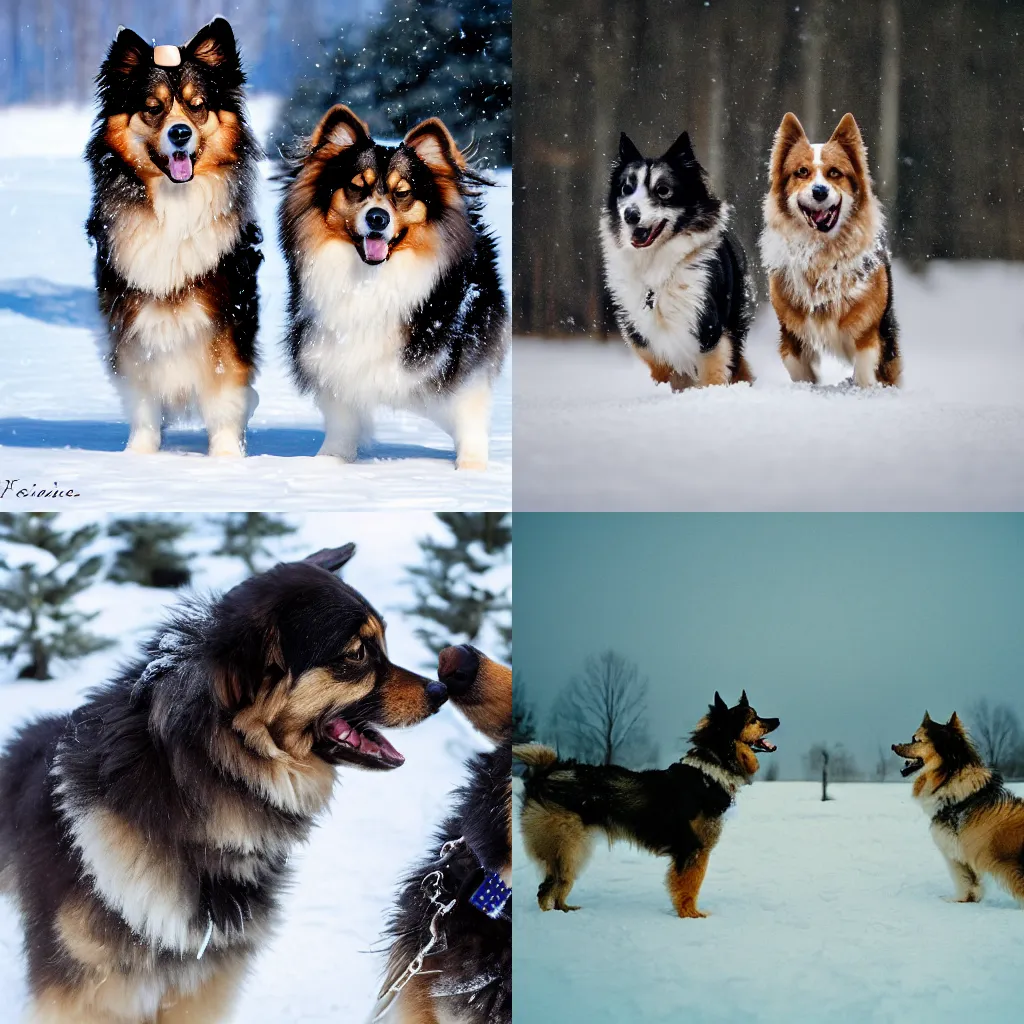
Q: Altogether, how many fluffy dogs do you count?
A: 8